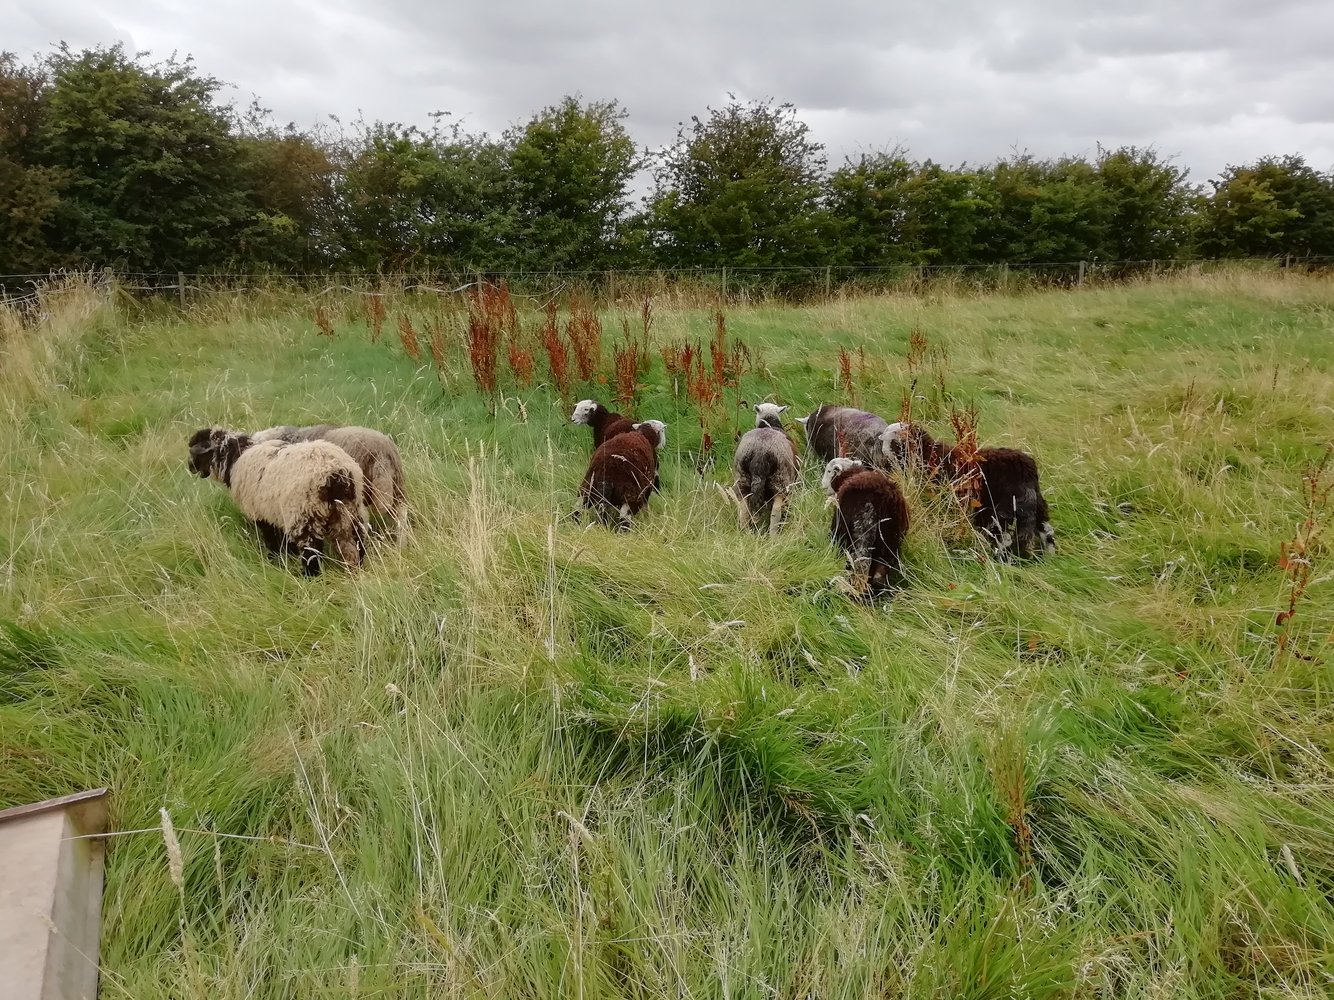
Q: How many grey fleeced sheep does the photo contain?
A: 3